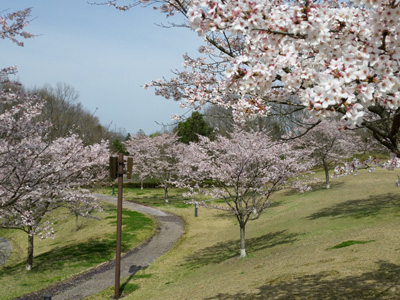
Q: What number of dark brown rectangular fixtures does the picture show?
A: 2